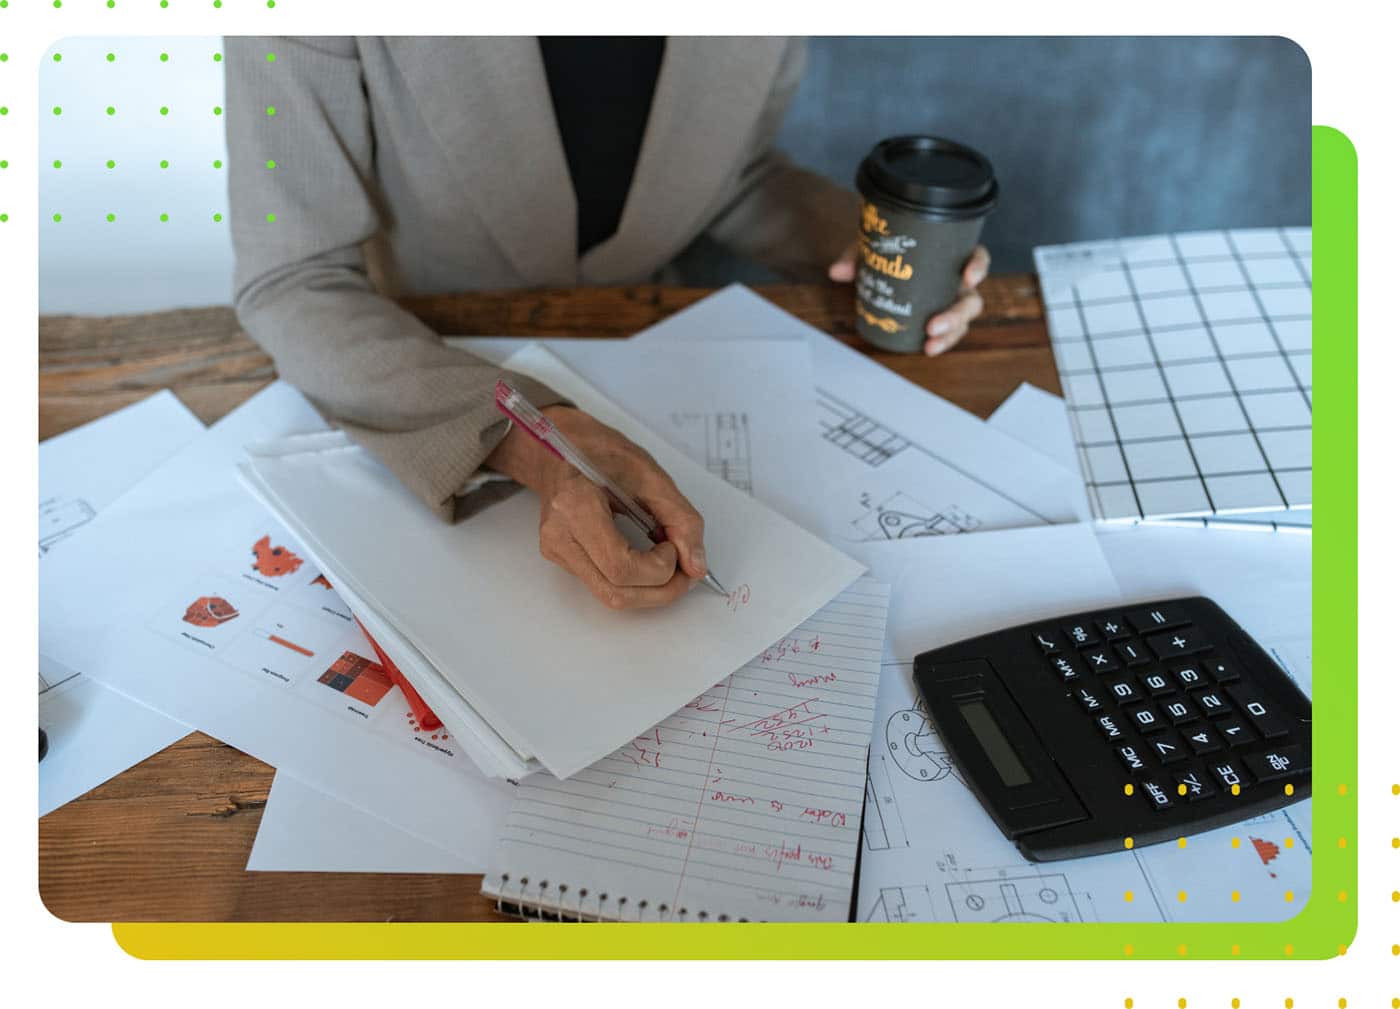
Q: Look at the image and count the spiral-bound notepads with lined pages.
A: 1